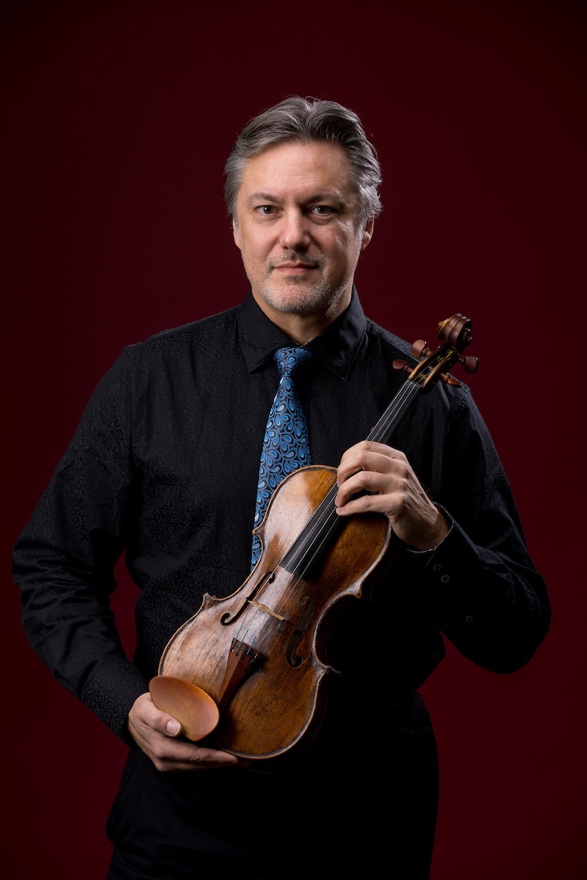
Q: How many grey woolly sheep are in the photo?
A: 0